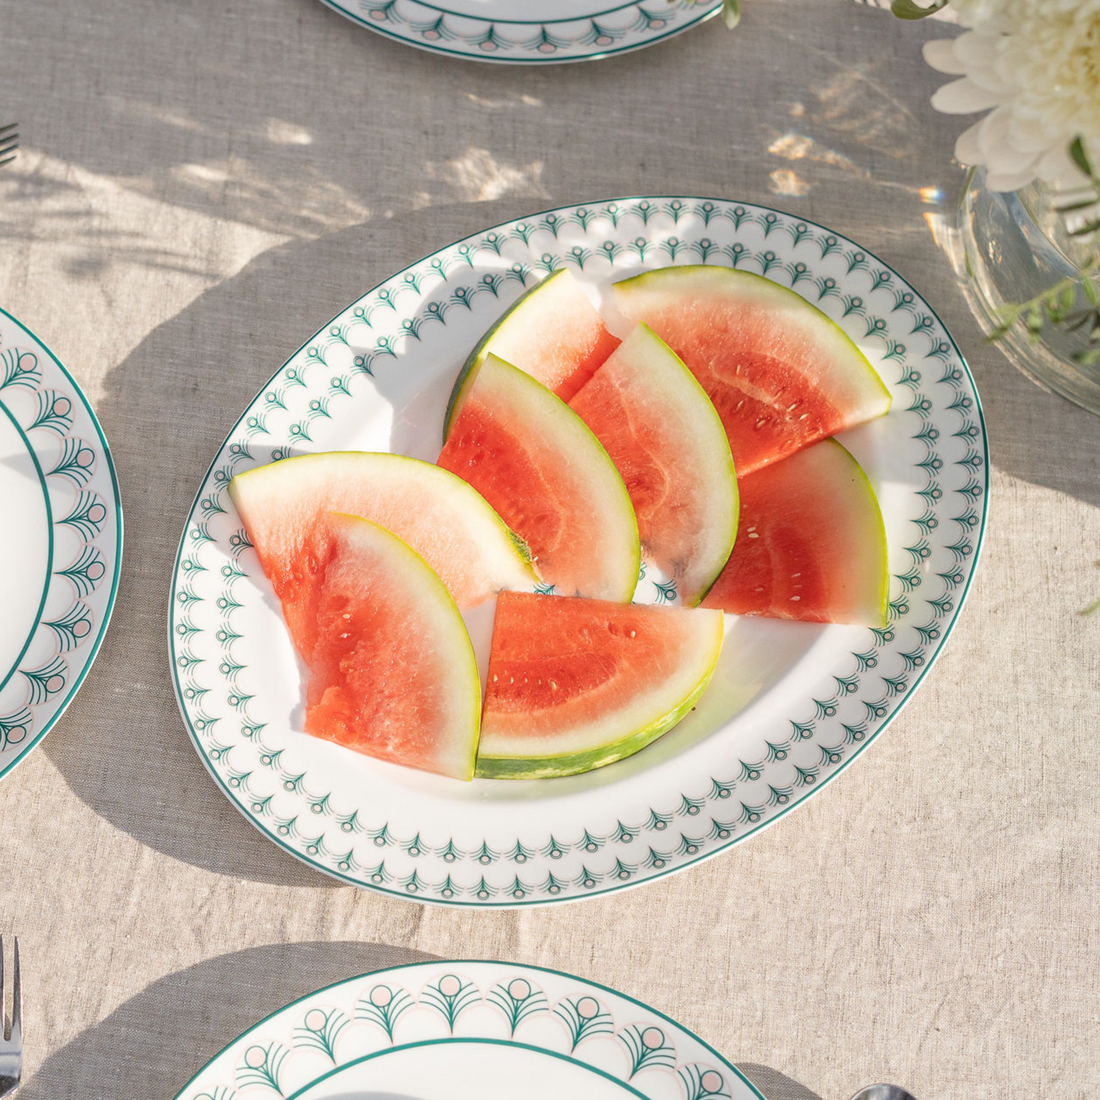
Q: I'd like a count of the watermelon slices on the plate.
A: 8